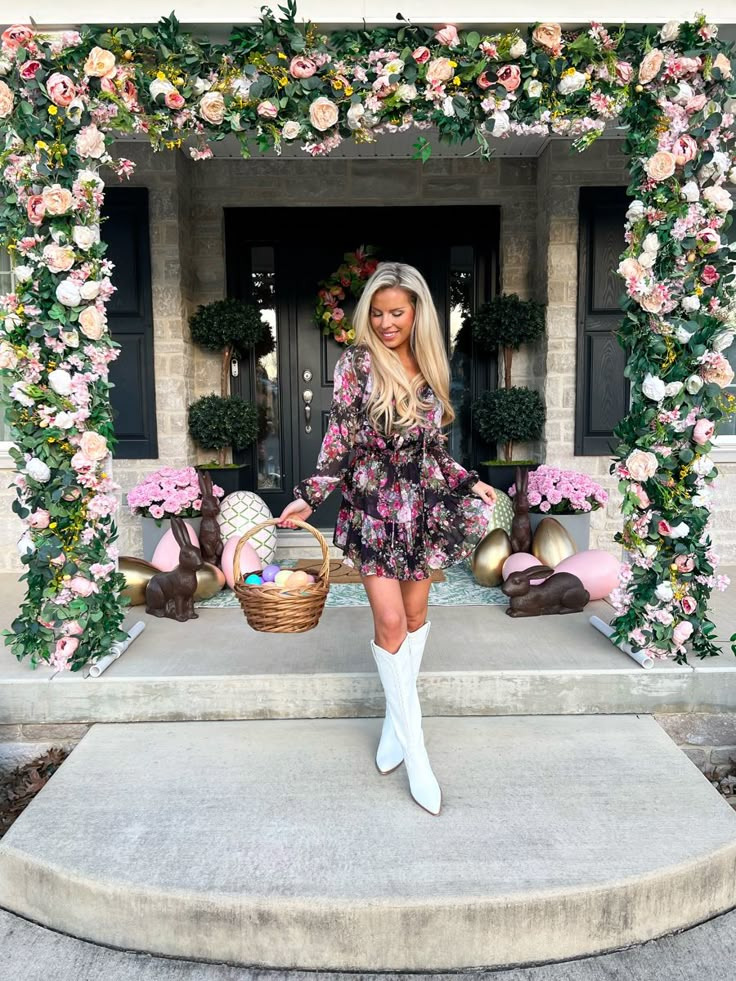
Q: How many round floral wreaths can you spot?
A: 1